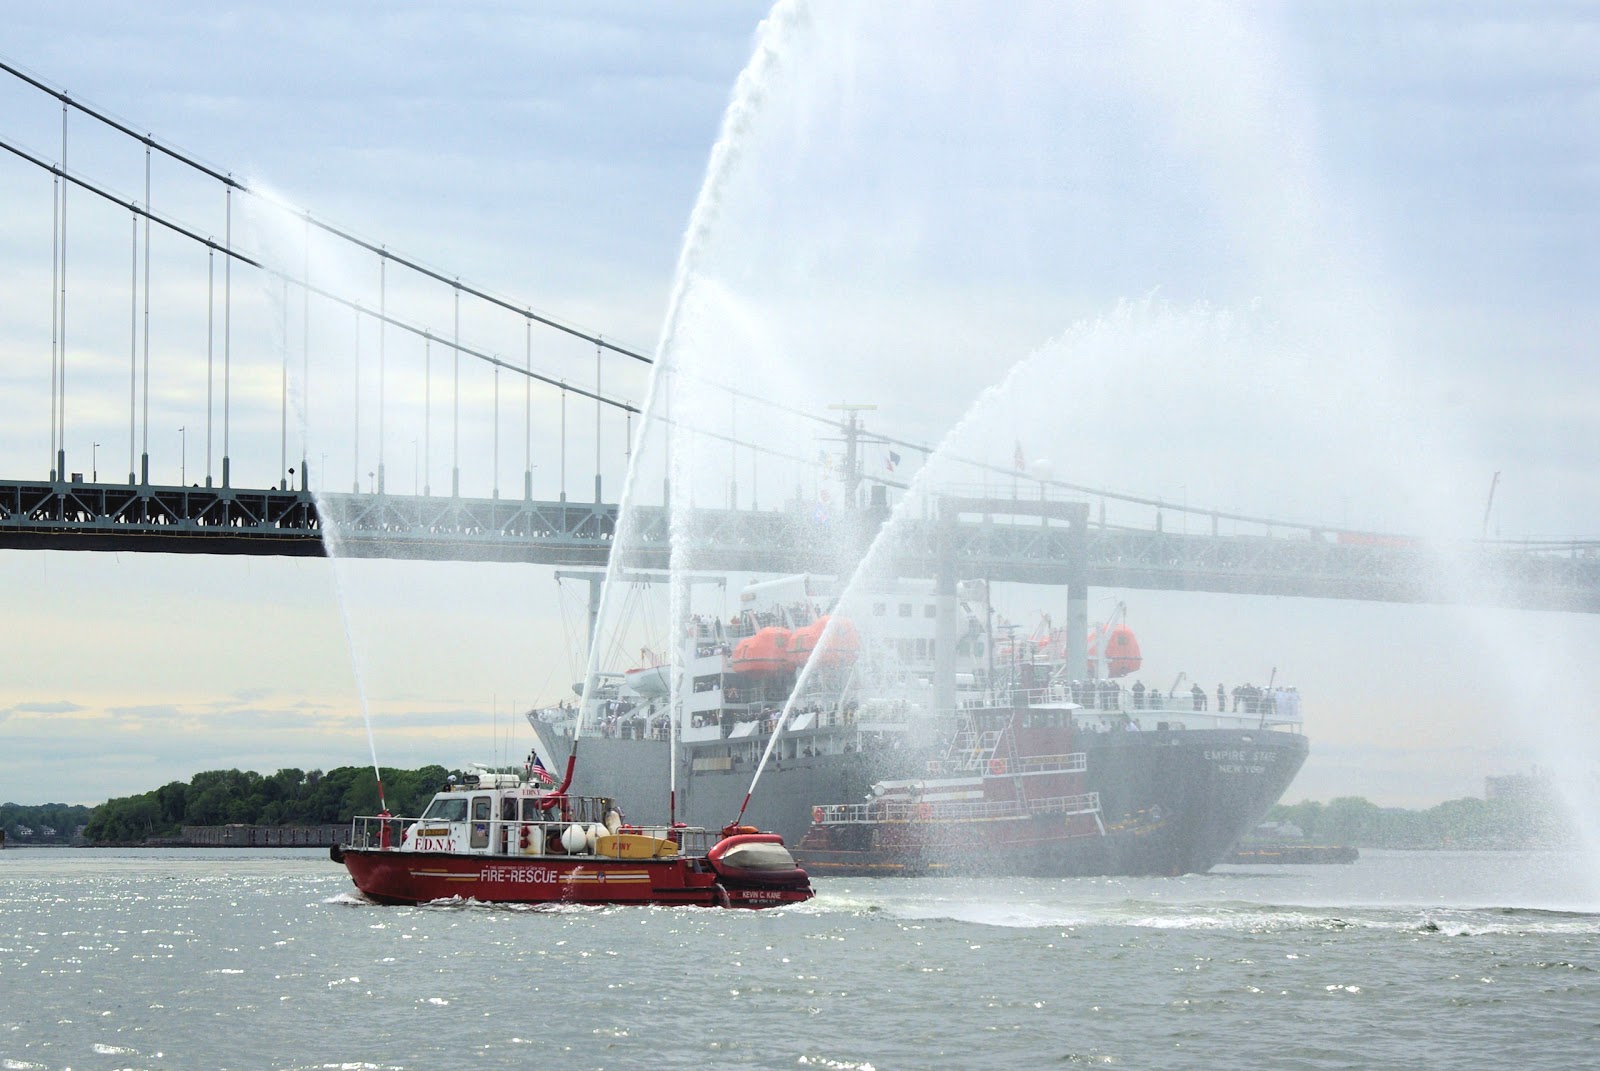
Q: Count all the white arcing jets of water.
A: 4